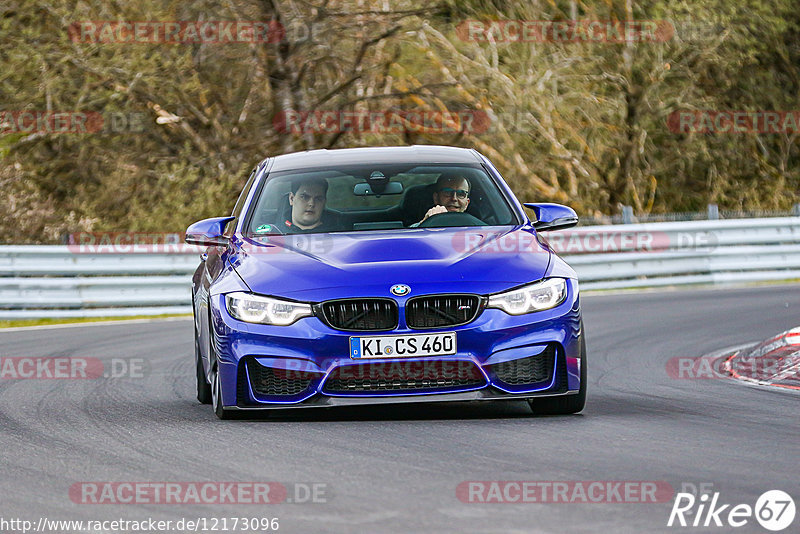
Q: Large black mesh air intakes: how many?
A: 3